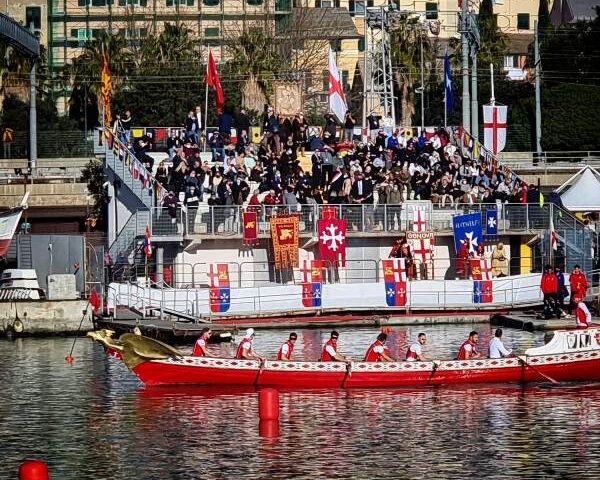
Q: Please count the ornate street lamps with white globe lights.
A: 0